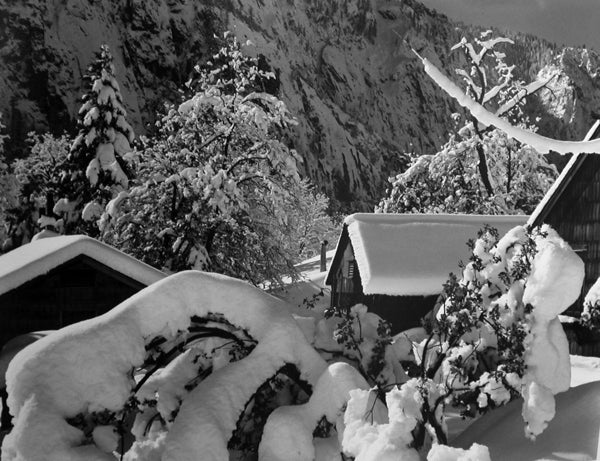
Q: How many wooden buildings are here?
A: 3